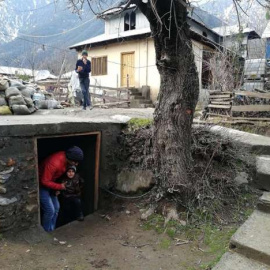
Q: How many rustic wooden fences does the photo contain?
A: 2